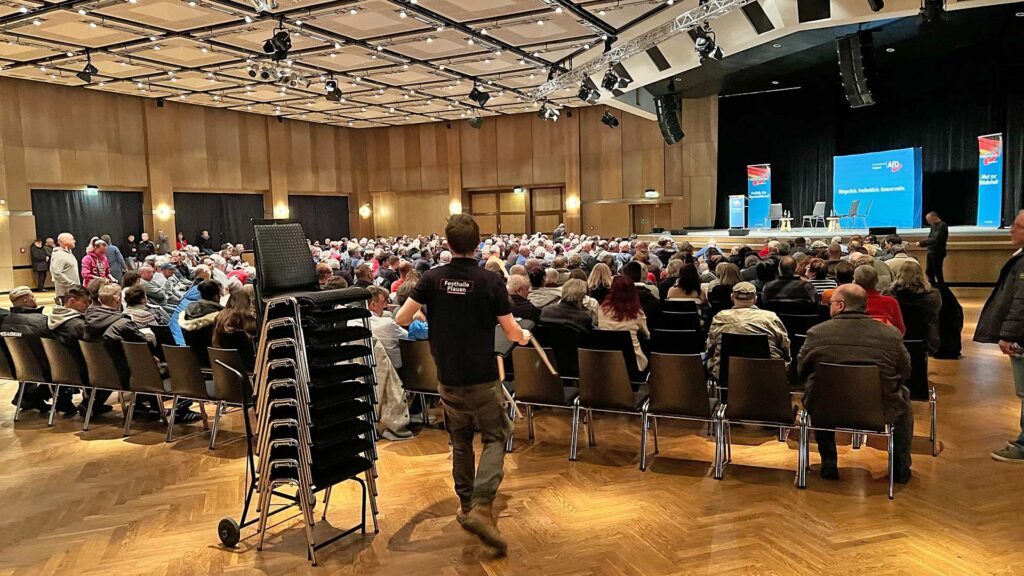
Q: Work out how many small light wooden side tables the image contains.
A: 2